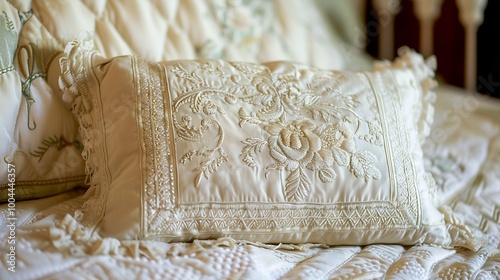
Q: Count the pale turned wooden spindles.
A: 3